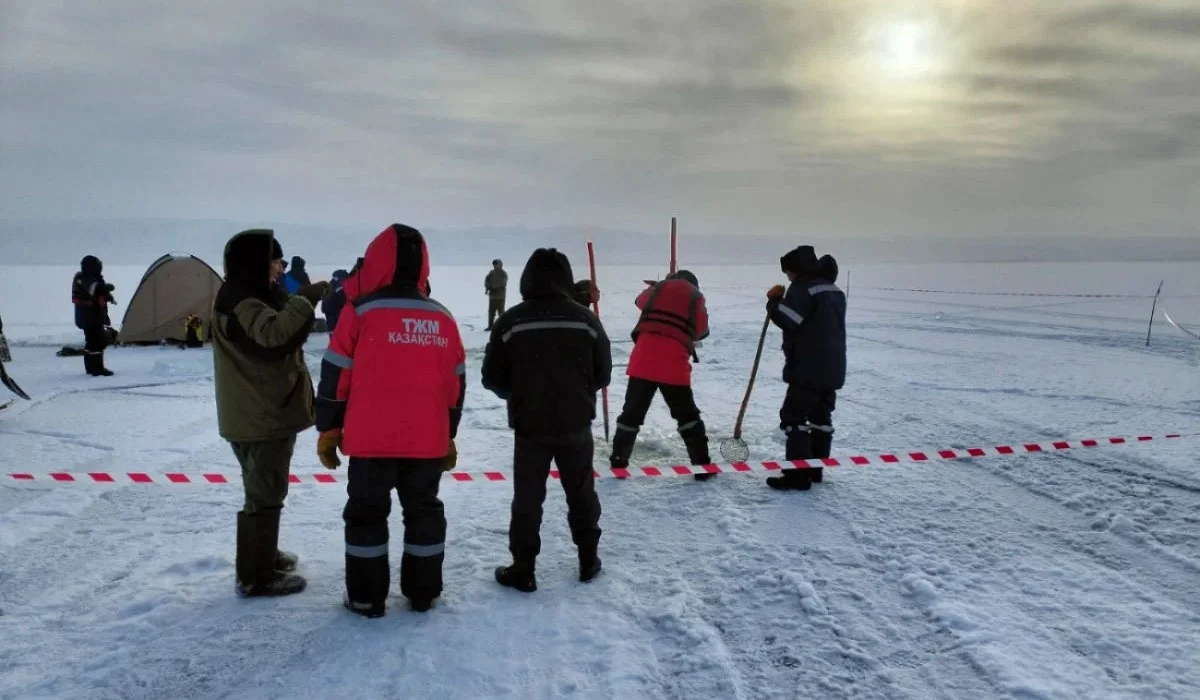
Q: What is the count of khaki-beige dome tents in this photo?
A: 1